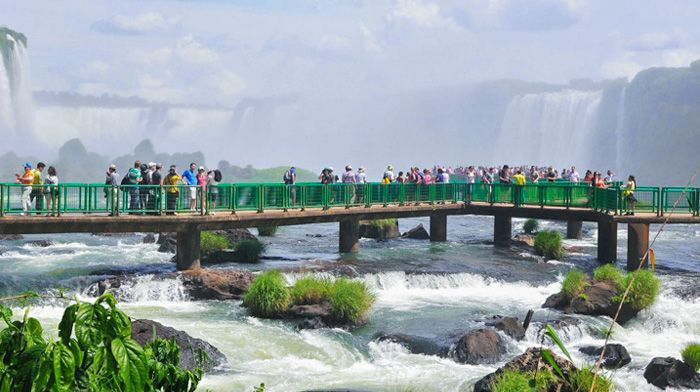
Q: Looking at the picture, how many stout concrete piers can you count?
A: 7